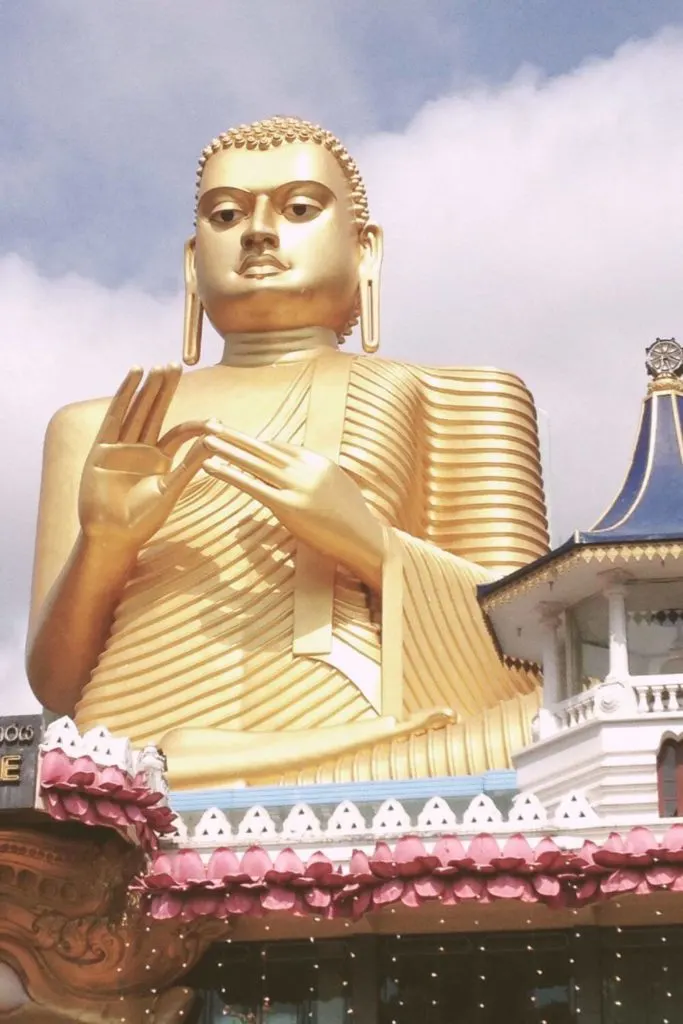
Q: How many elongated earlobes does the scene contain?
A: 2